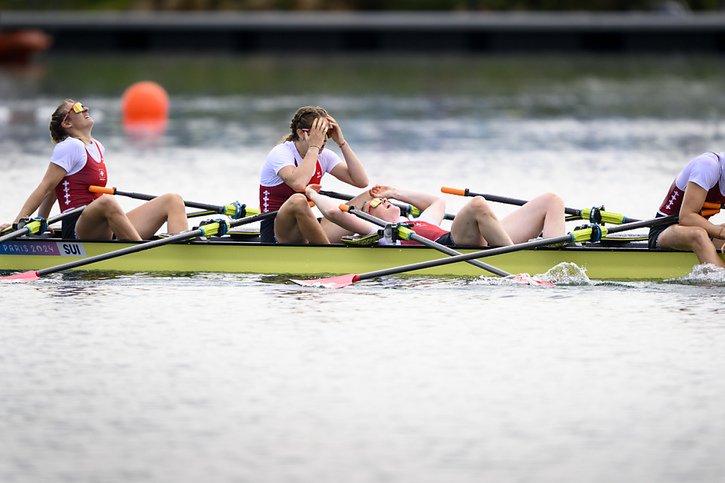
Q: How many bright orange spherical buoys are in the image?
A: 1